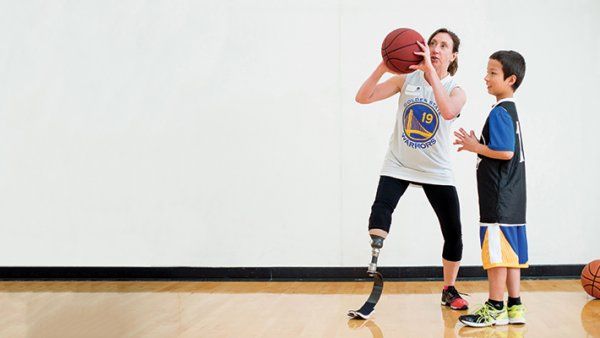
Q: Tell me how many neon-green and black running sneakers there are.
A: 2